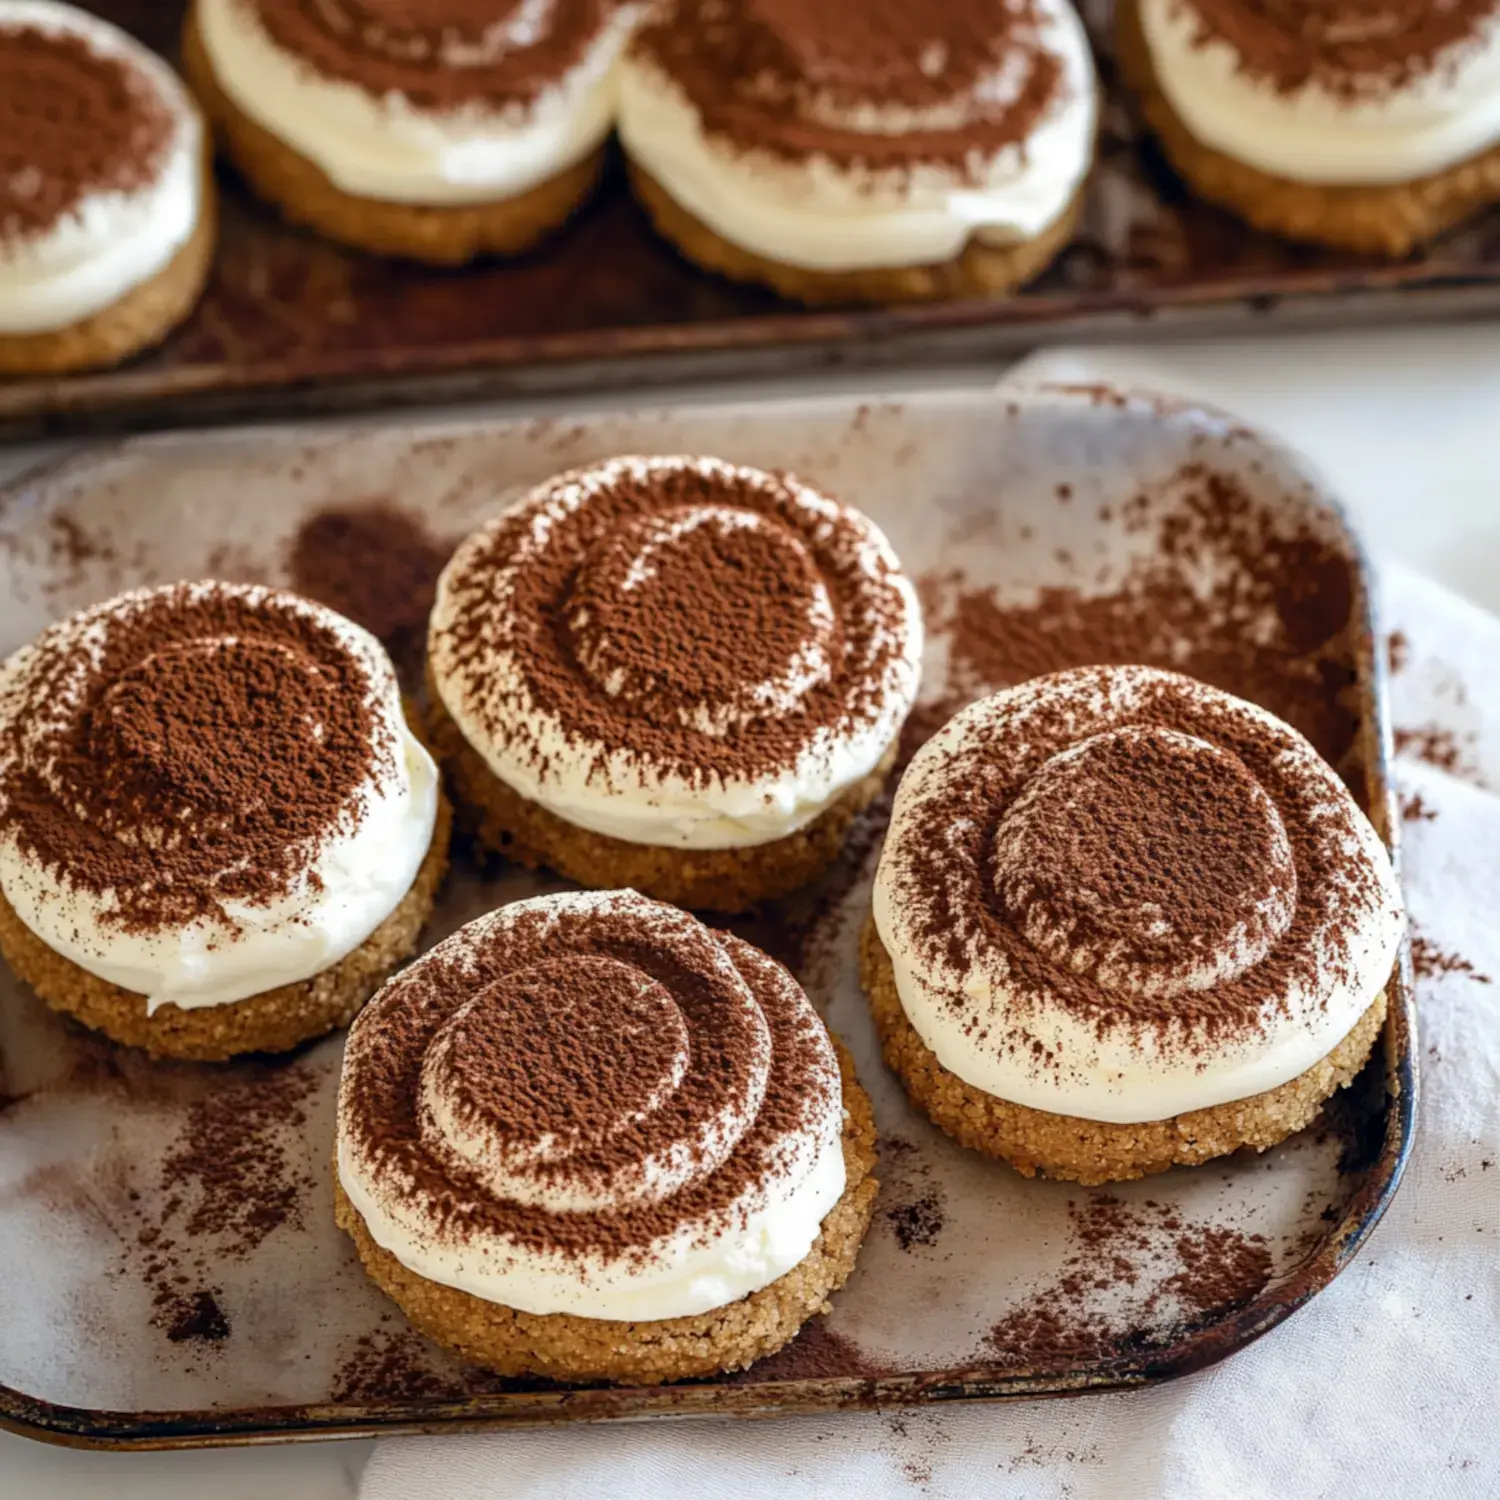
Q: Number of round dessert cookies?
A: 8